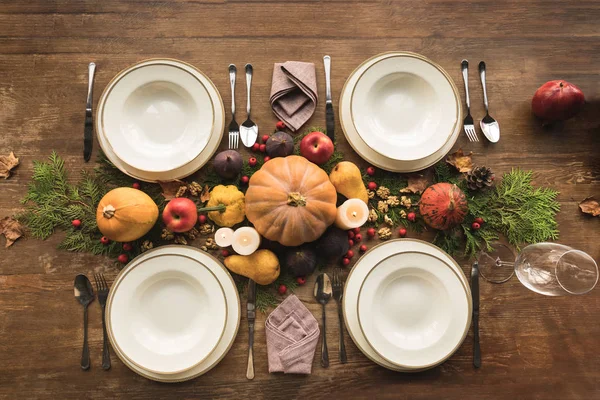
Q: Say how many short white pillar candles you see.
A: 3